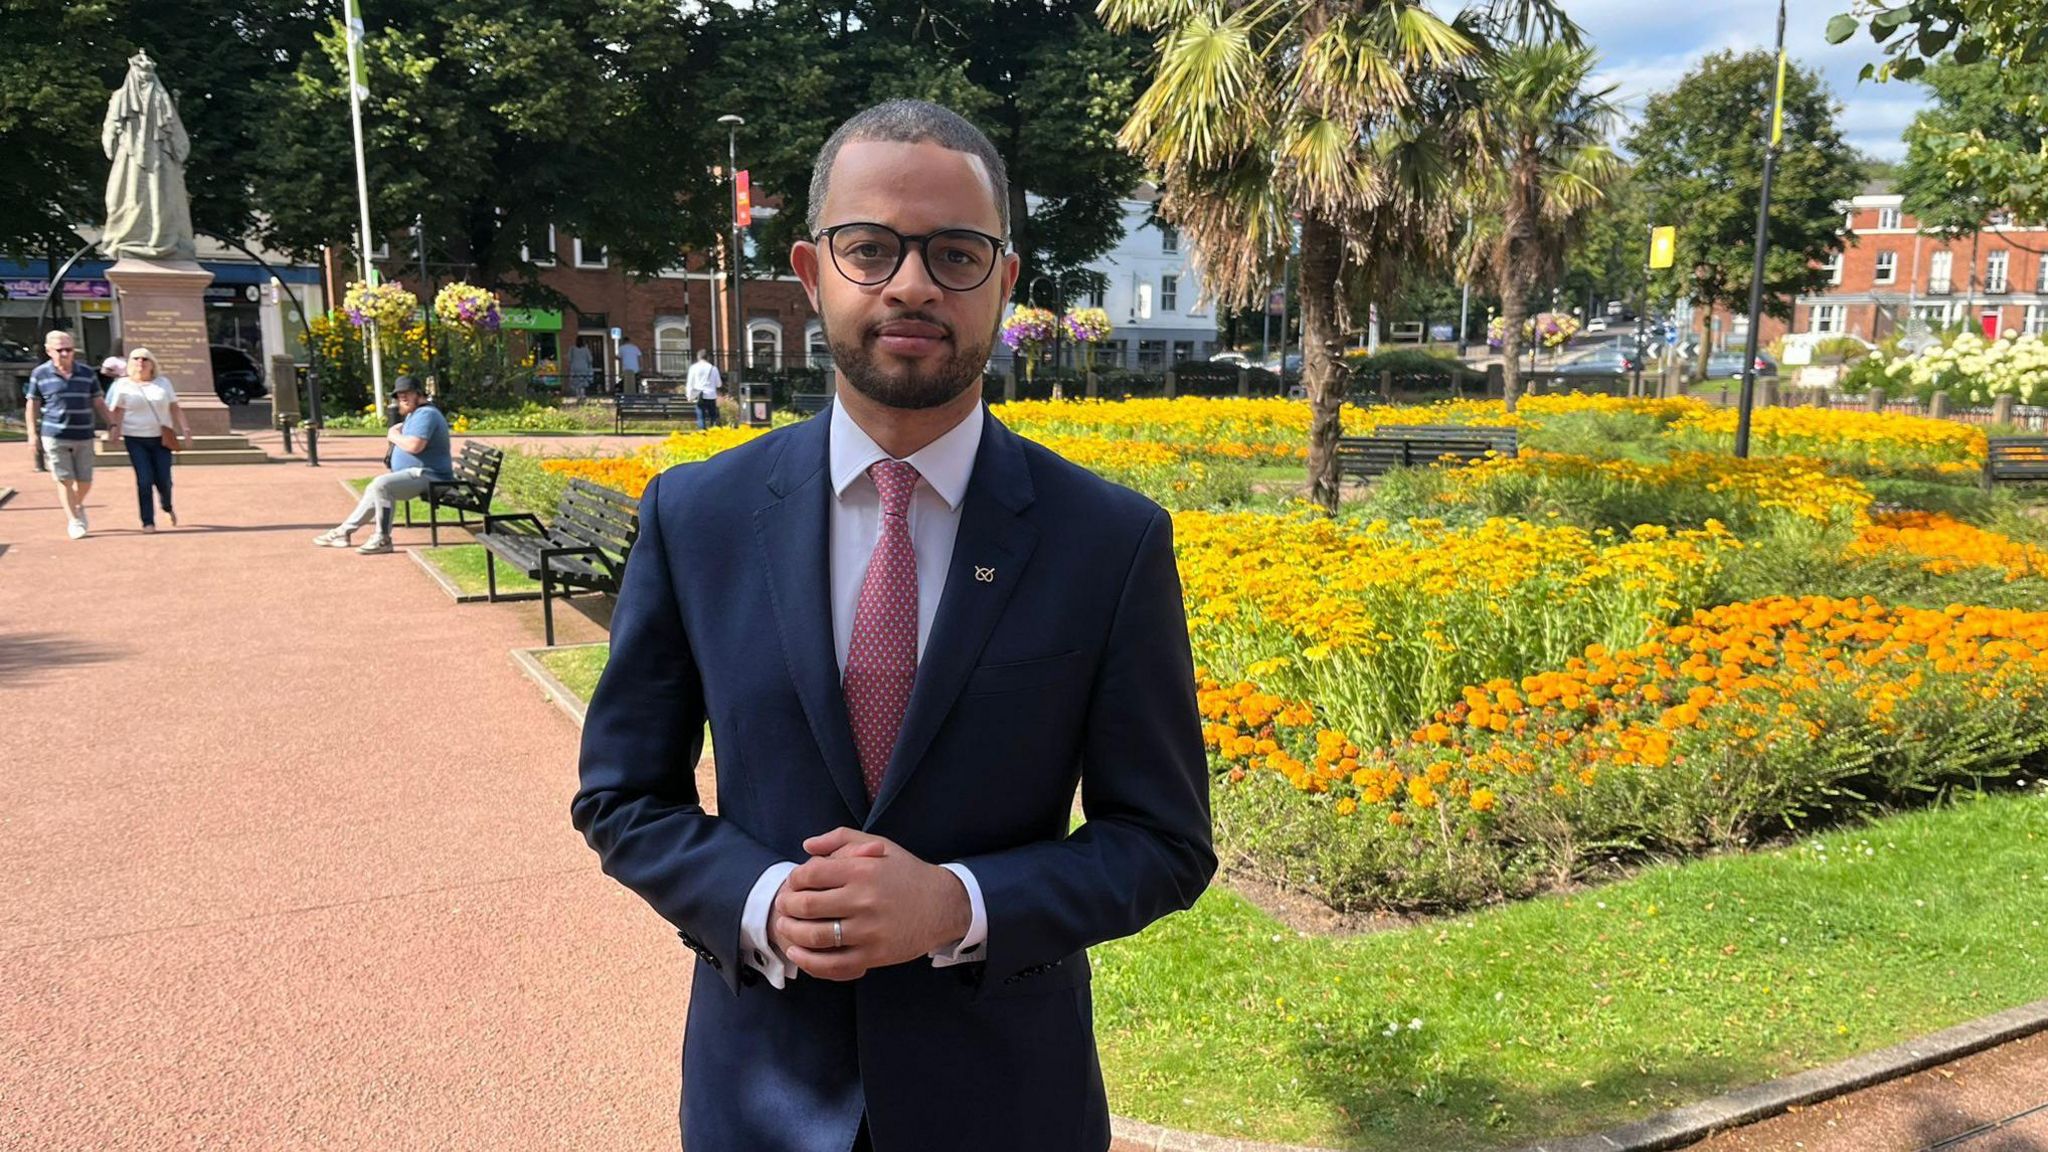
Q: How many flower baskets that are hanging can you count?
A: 6